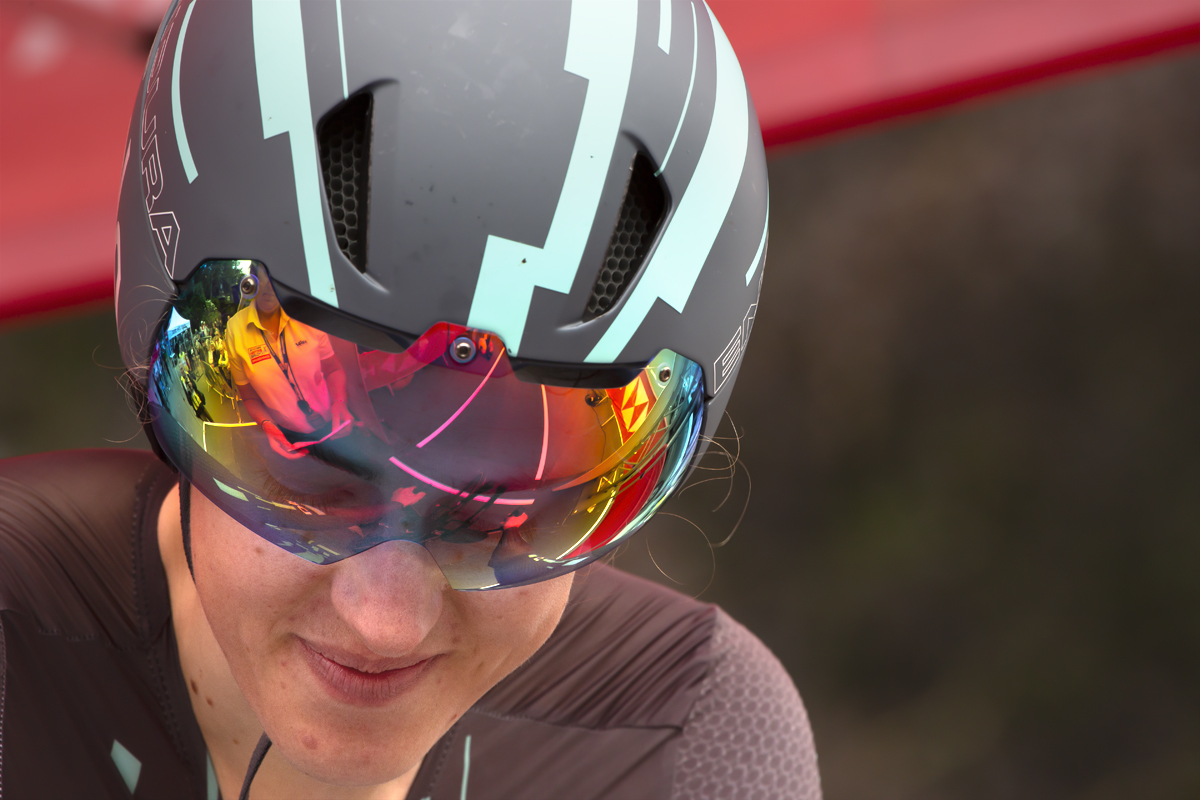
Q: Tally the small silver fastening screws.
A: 3